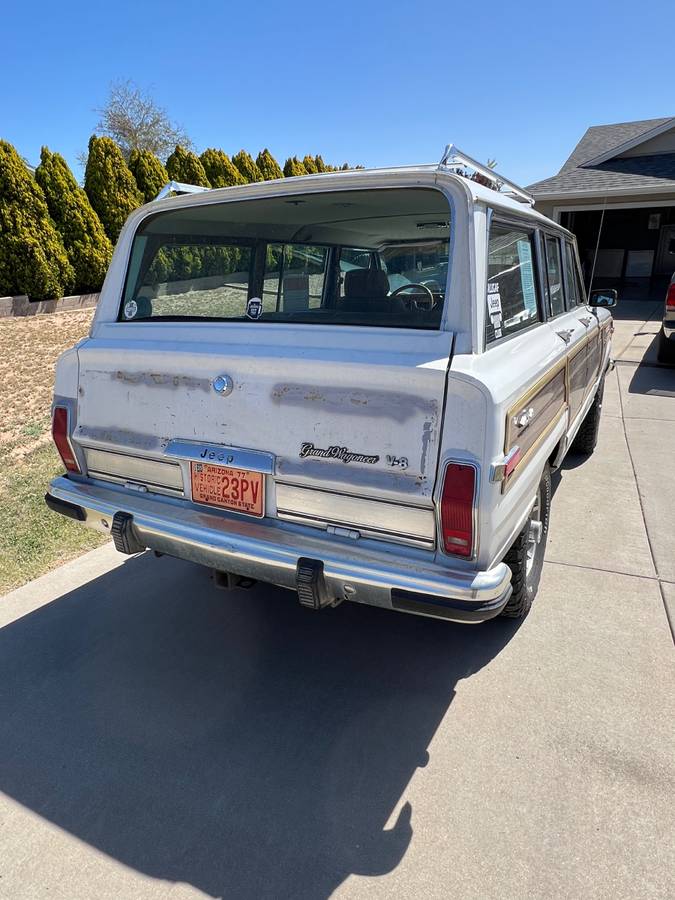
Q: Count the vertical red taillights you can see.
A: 2